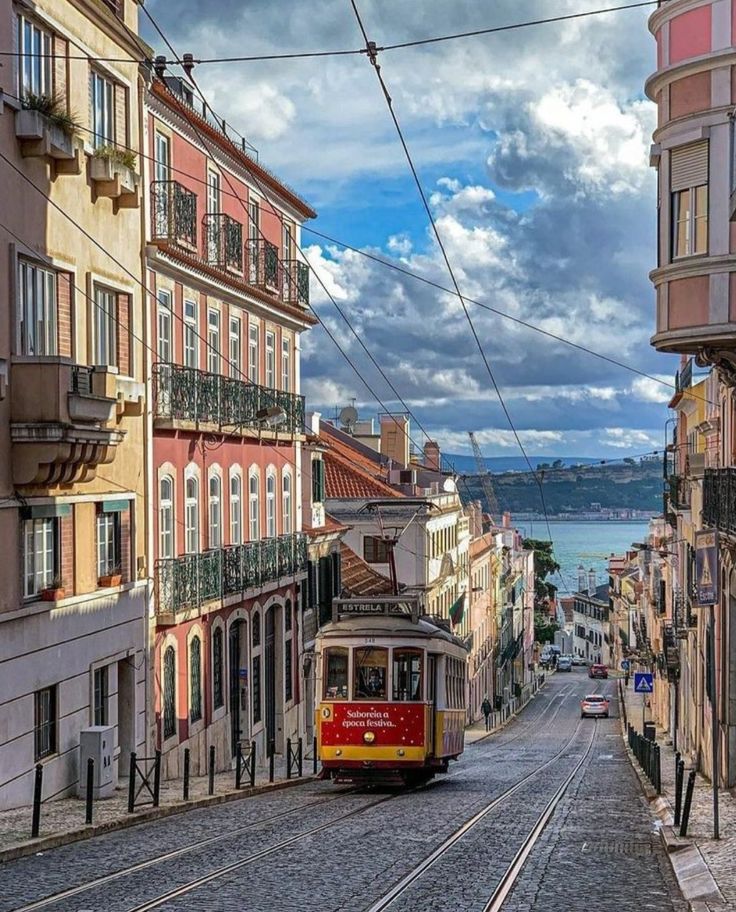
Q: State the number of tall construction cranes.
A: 1